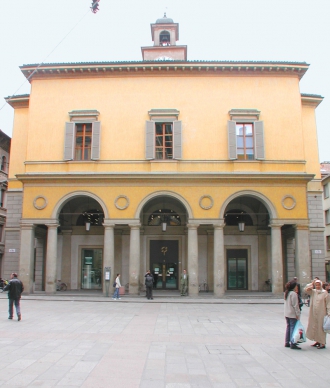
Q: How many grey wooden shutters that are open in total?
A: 6